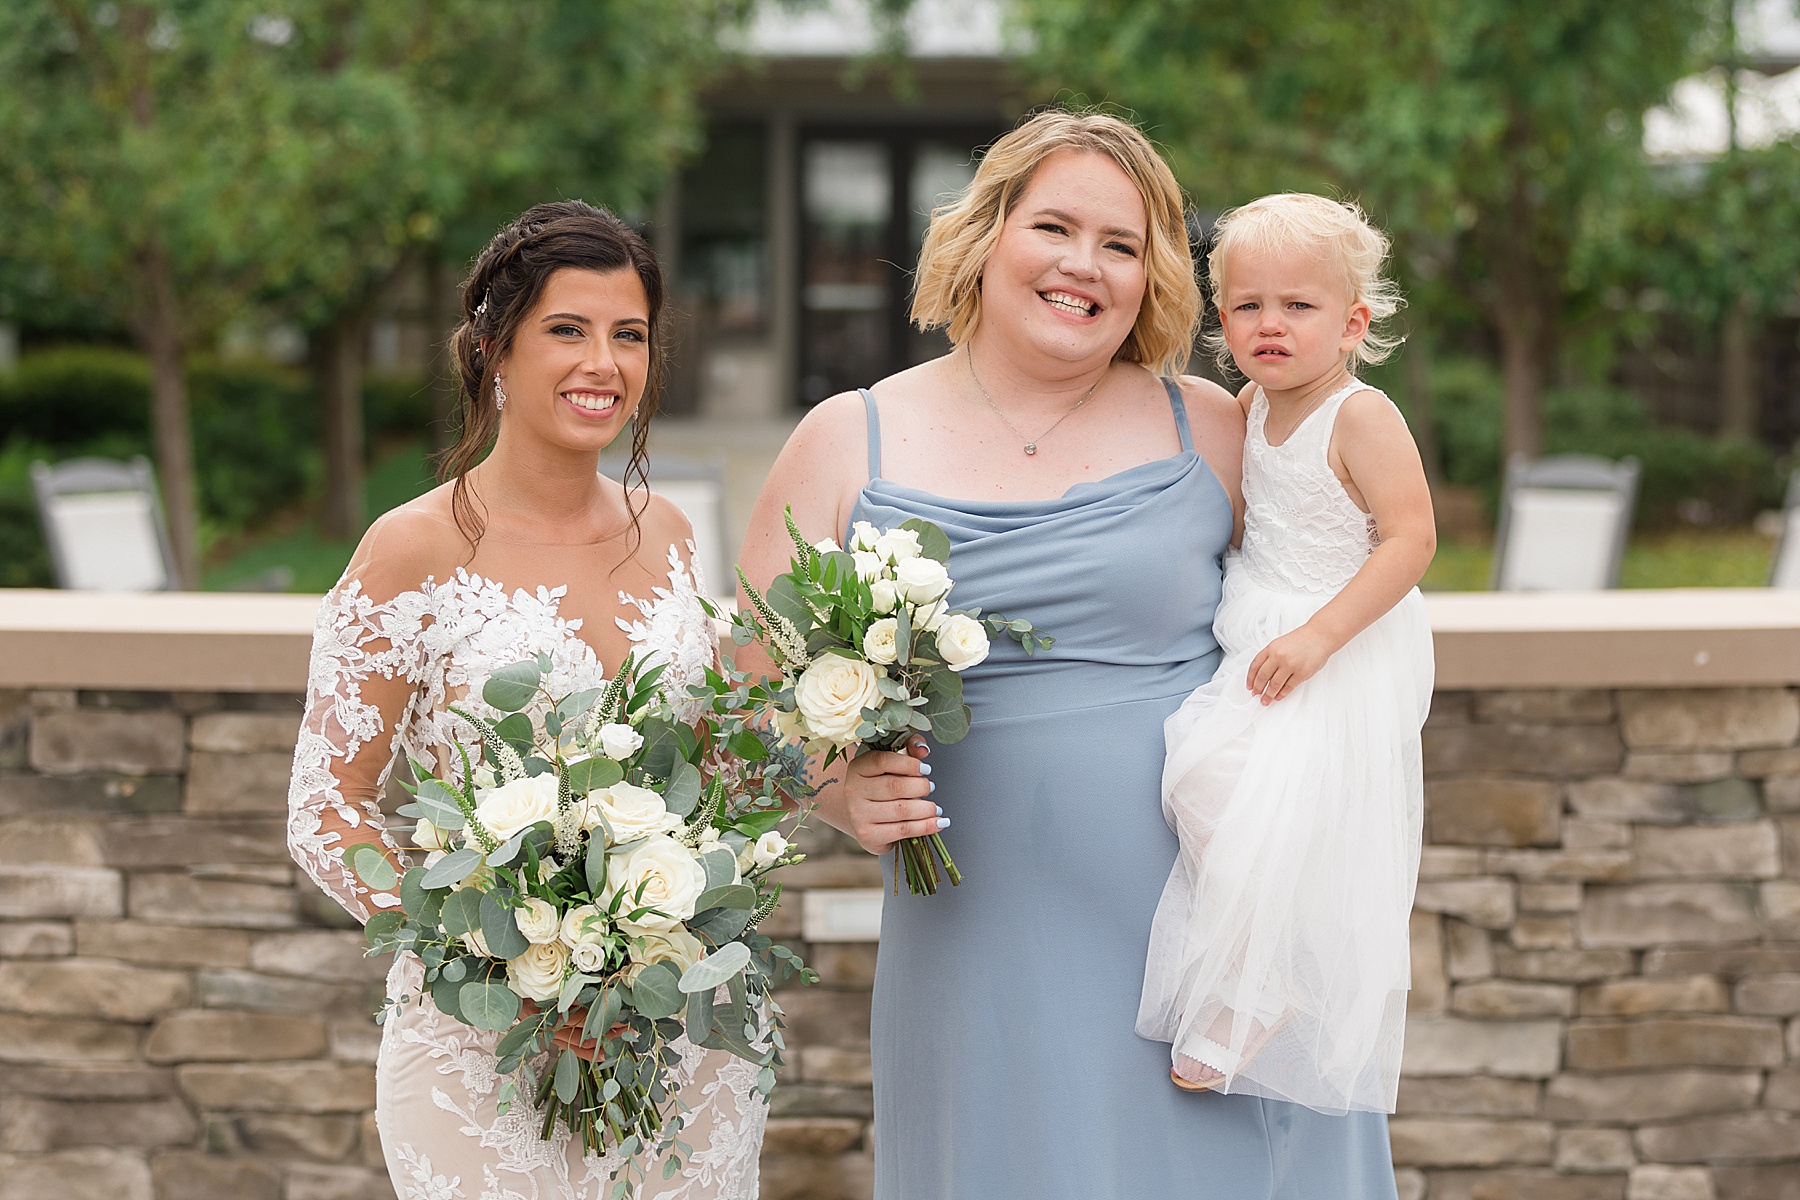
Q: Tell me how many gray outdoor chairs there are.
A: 4